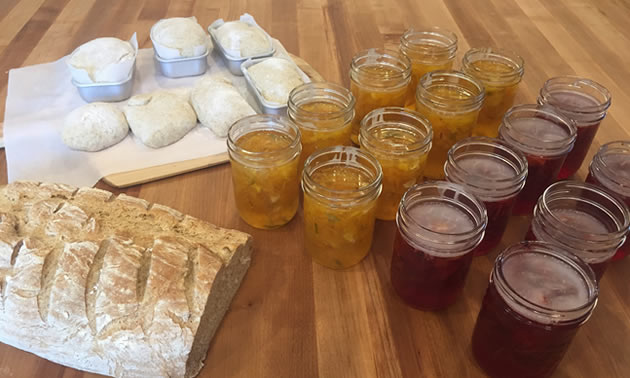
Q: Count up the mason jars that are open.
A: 15